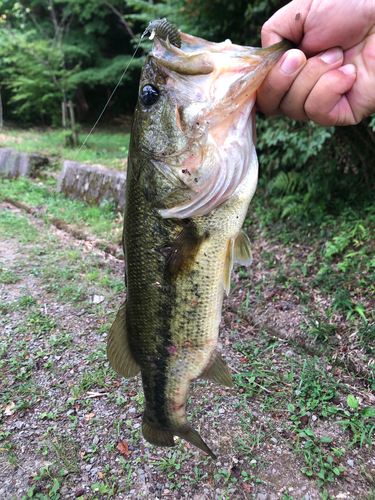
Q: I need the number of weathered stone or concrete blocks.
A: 2